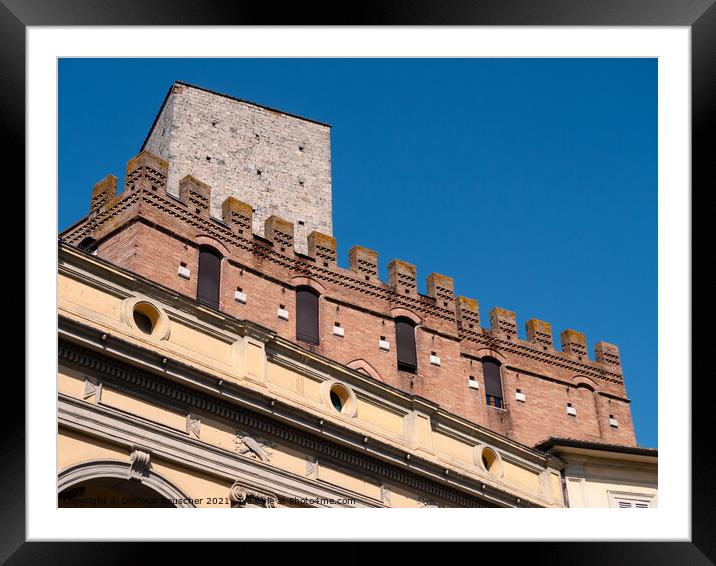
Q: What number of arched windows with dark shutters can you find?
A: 4